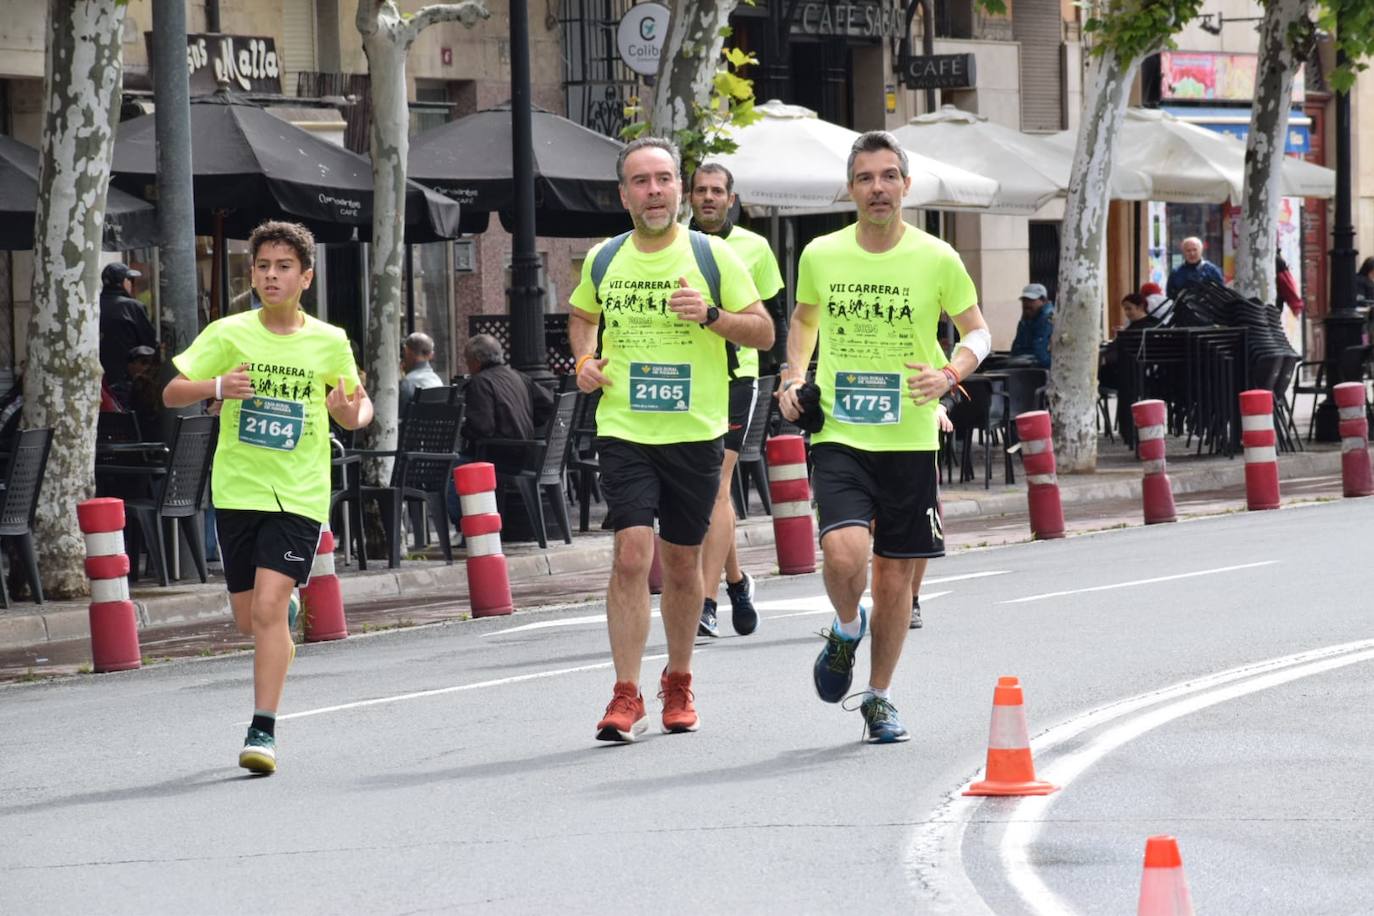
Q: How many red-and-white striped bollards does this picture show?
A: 9